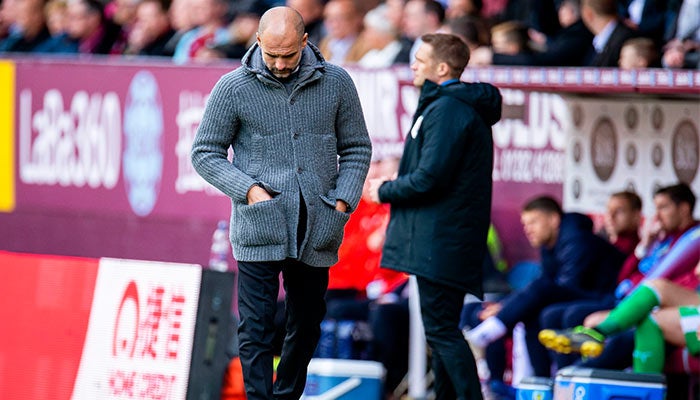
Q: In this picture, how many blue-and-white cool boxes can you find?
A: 3